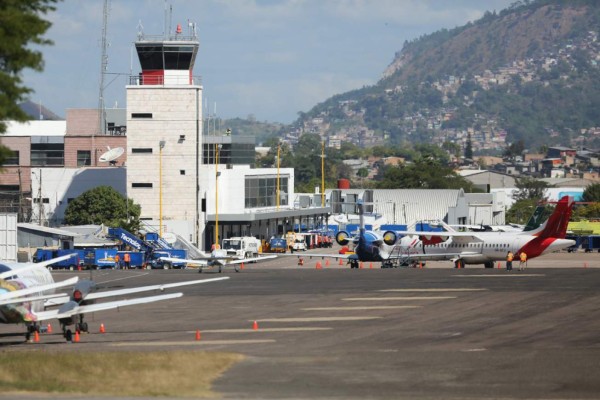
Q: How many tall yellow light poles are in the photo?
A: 4